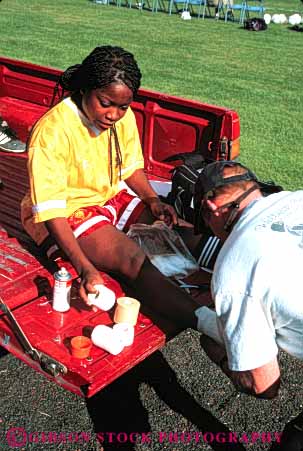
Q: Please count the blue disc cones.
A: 0